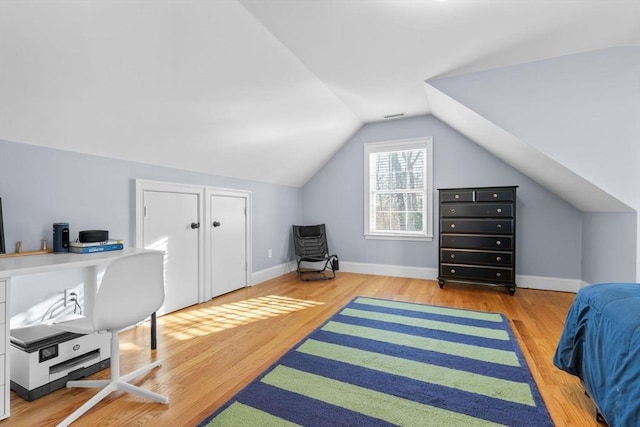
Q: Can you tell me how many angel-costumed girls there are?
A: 0